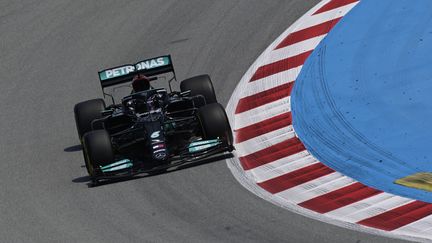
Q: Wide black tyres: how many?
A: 4